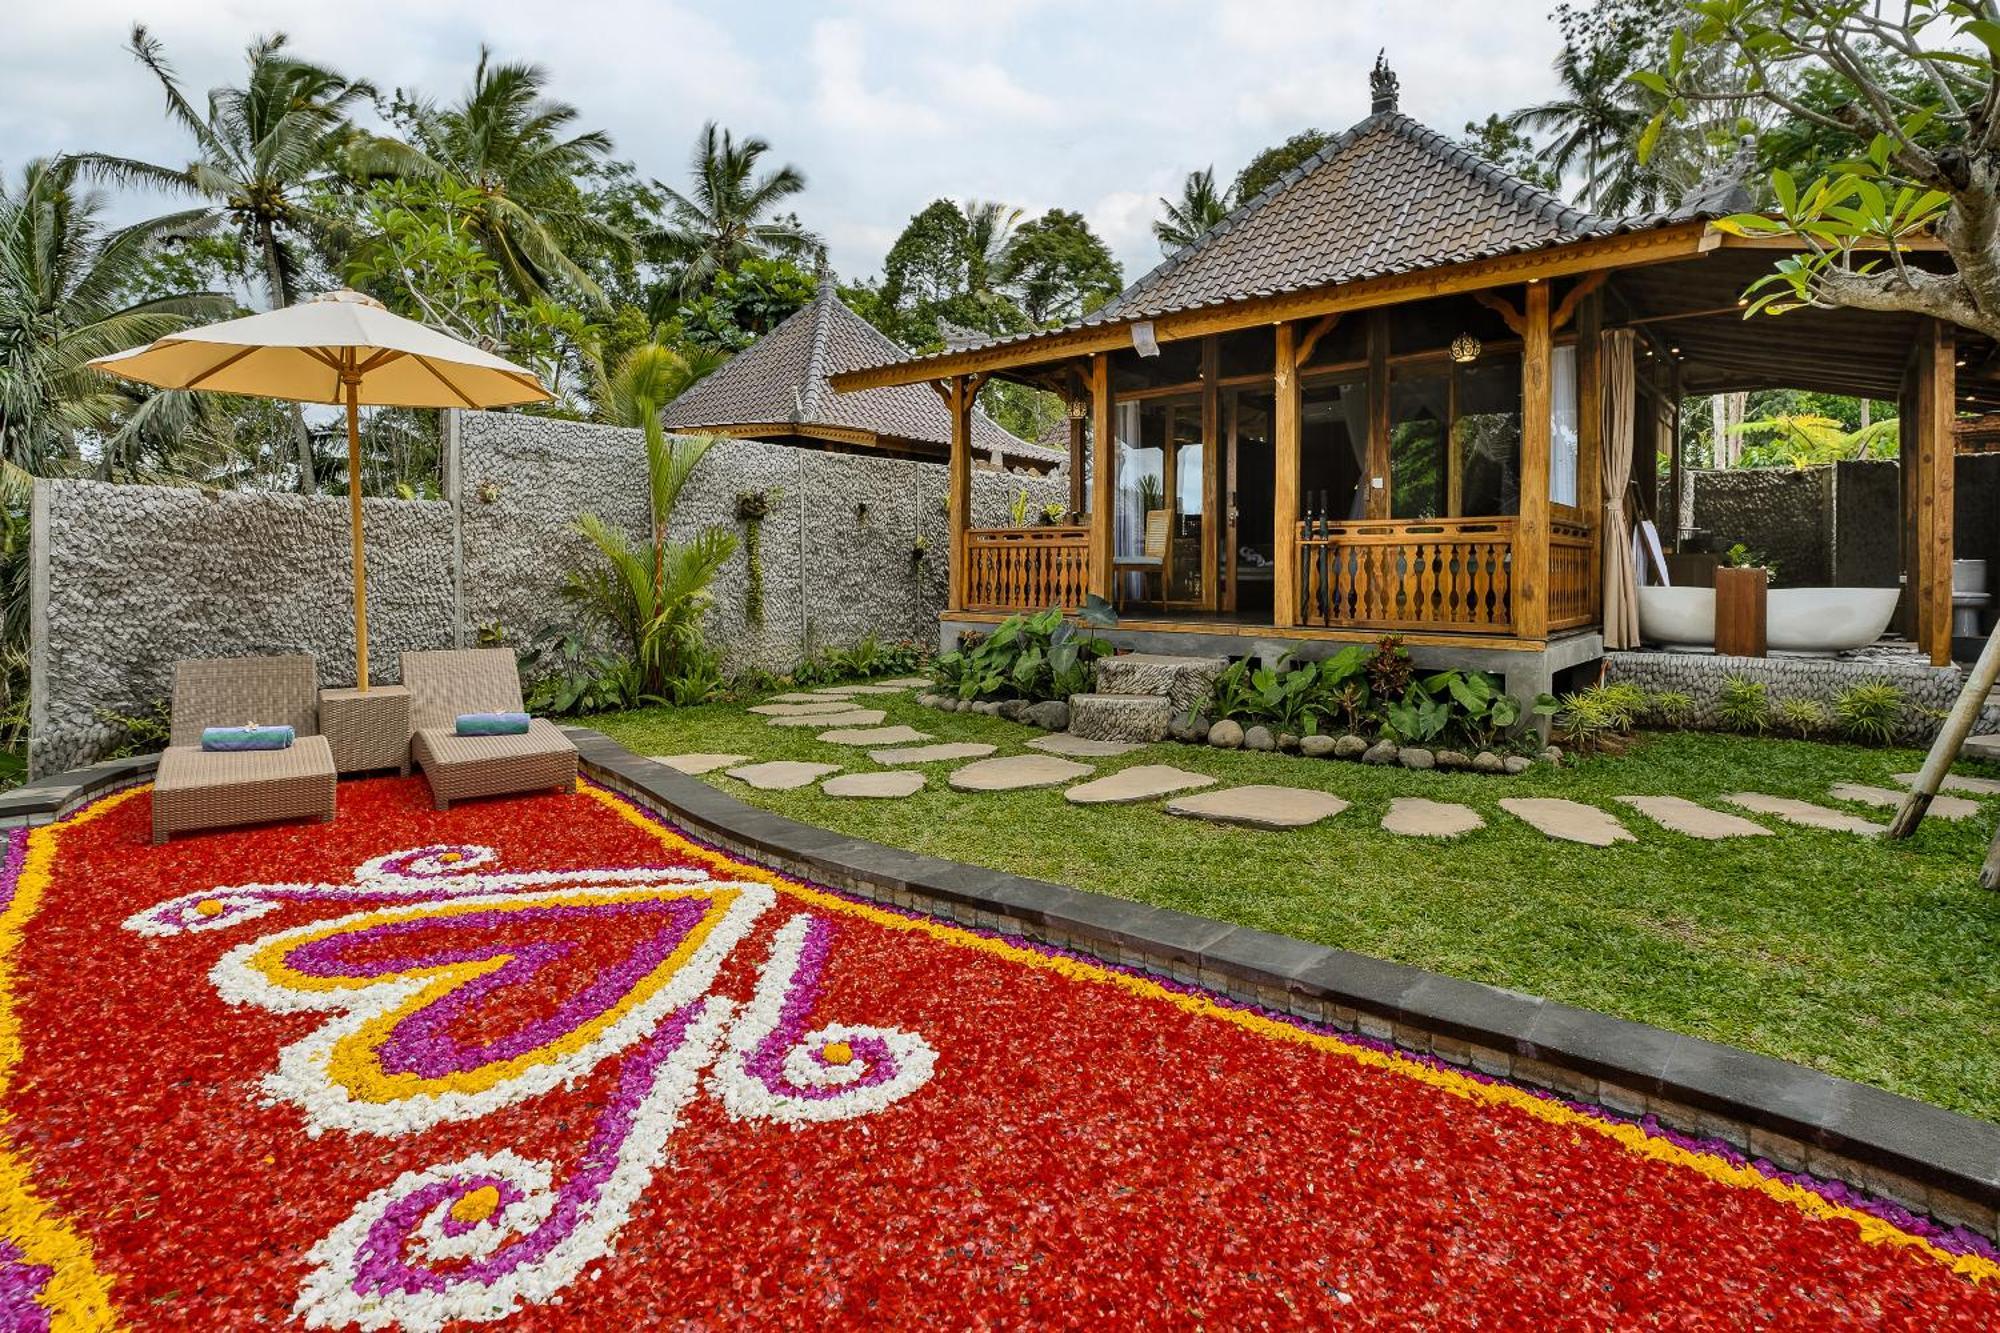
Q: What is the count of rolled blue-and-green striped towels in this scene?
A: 2